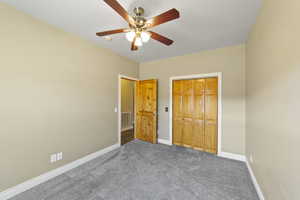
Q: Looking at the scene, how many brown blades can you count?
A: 5